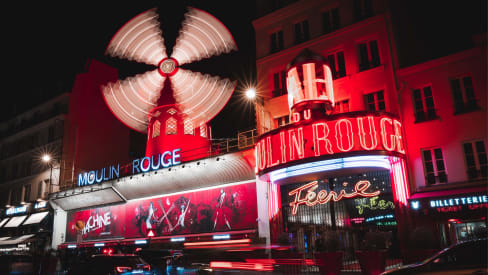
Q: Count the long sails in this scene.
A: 4